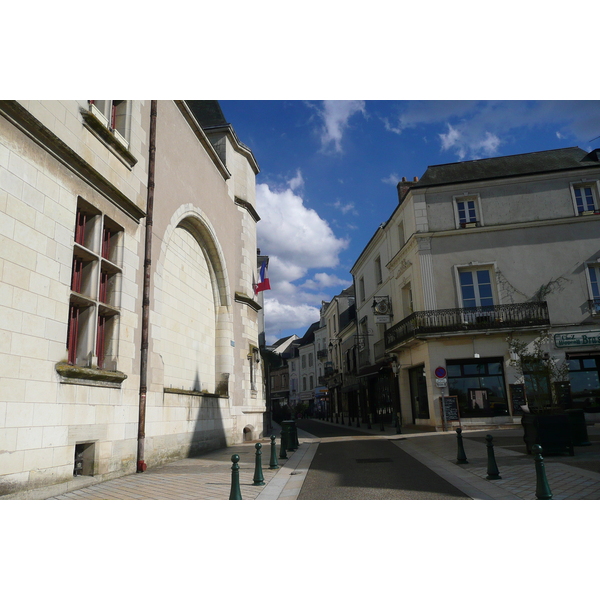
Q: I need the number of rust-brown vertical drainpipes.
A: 1